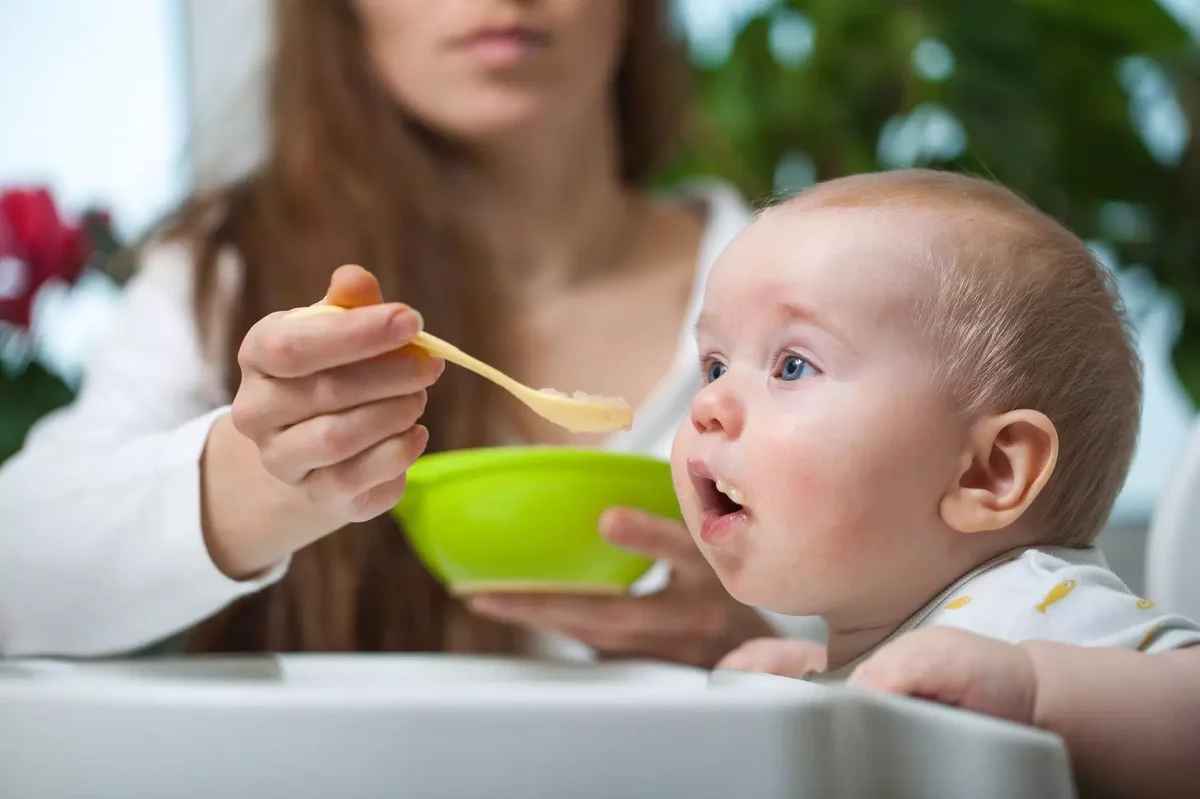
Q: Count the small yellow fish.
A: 4